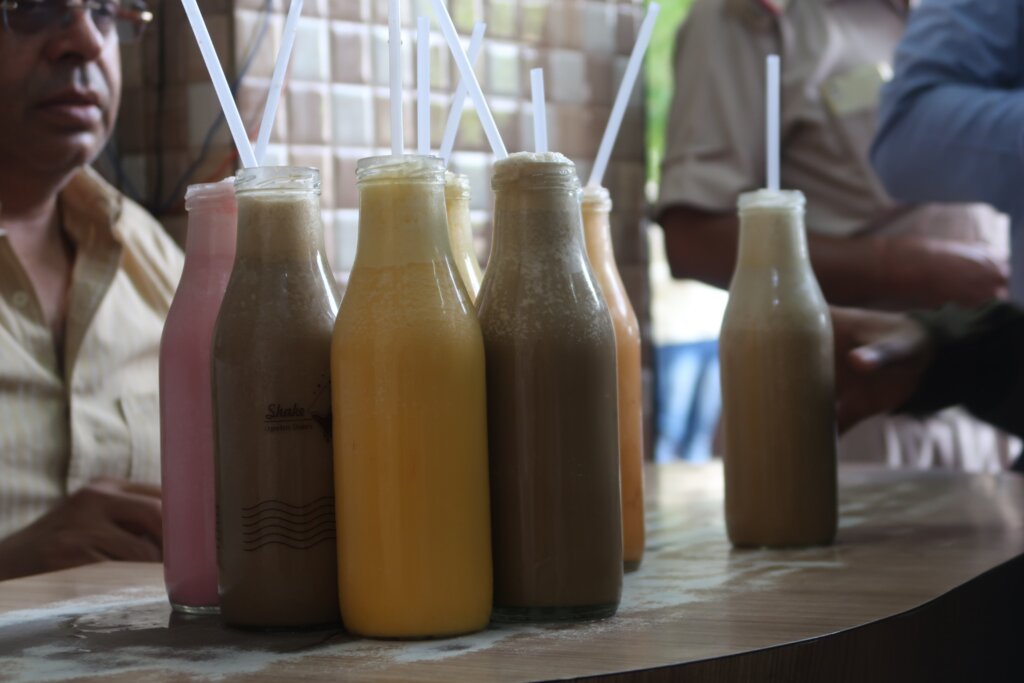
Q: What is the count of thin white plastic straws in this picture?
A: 9